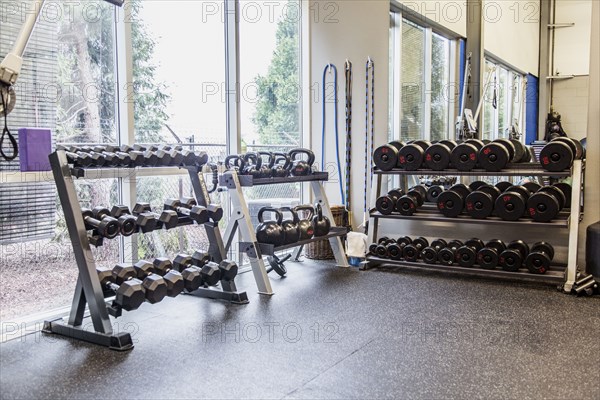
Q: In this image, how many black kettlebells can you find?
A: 9